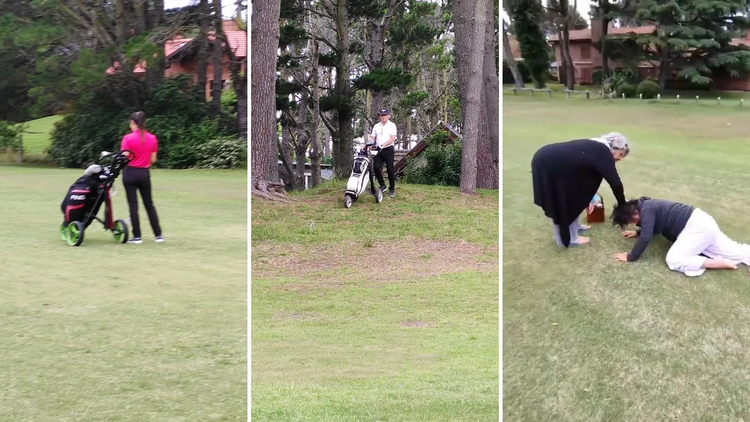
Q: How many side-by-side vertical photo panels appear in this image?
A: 3